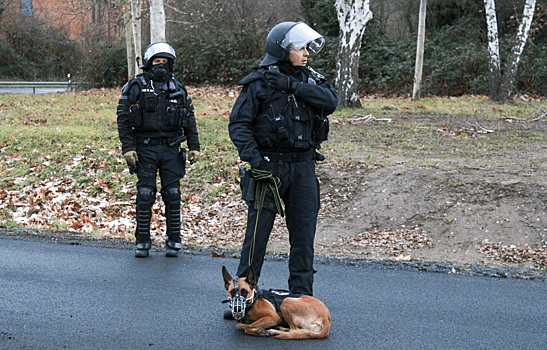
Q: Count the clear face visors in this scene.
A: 2